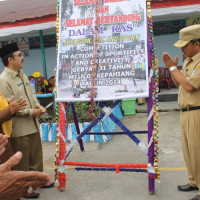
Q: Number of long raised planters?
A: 1